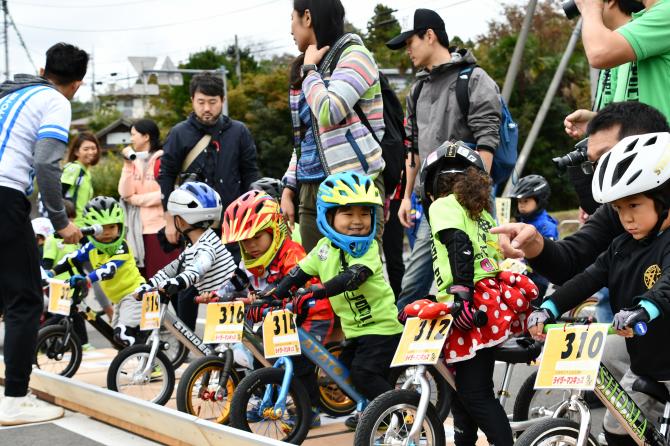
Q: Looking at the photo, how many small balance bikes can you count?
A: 6